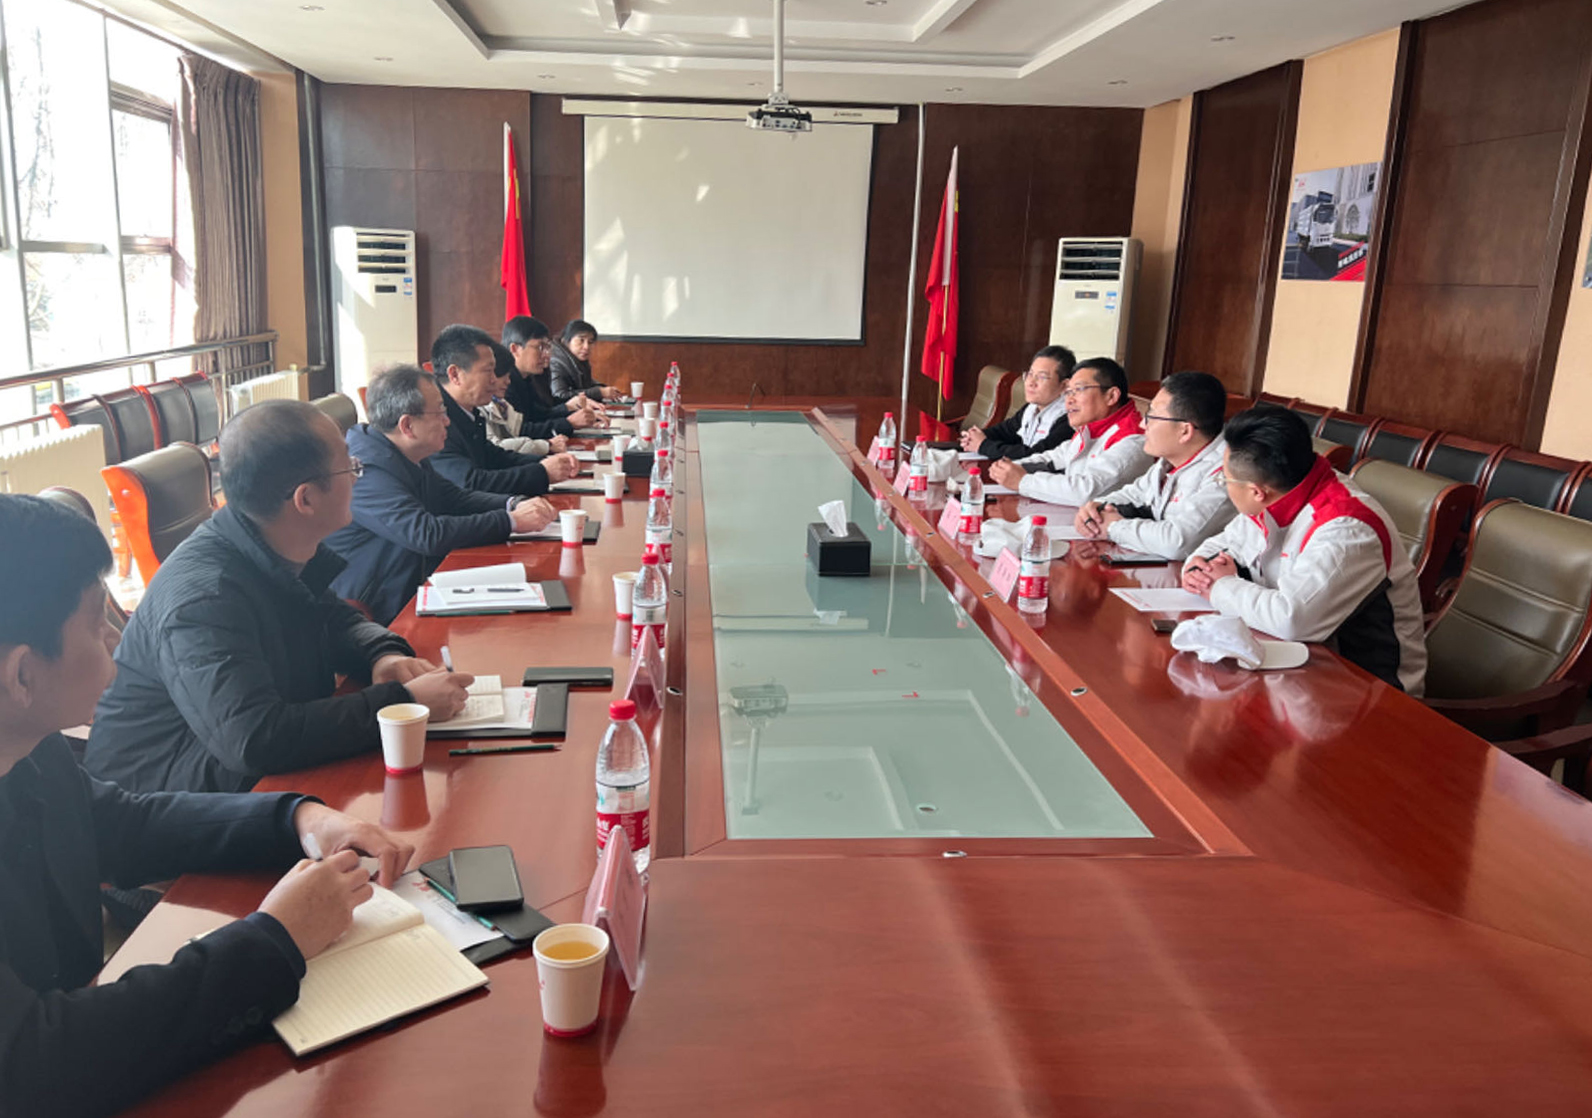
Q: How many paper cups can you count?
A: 9